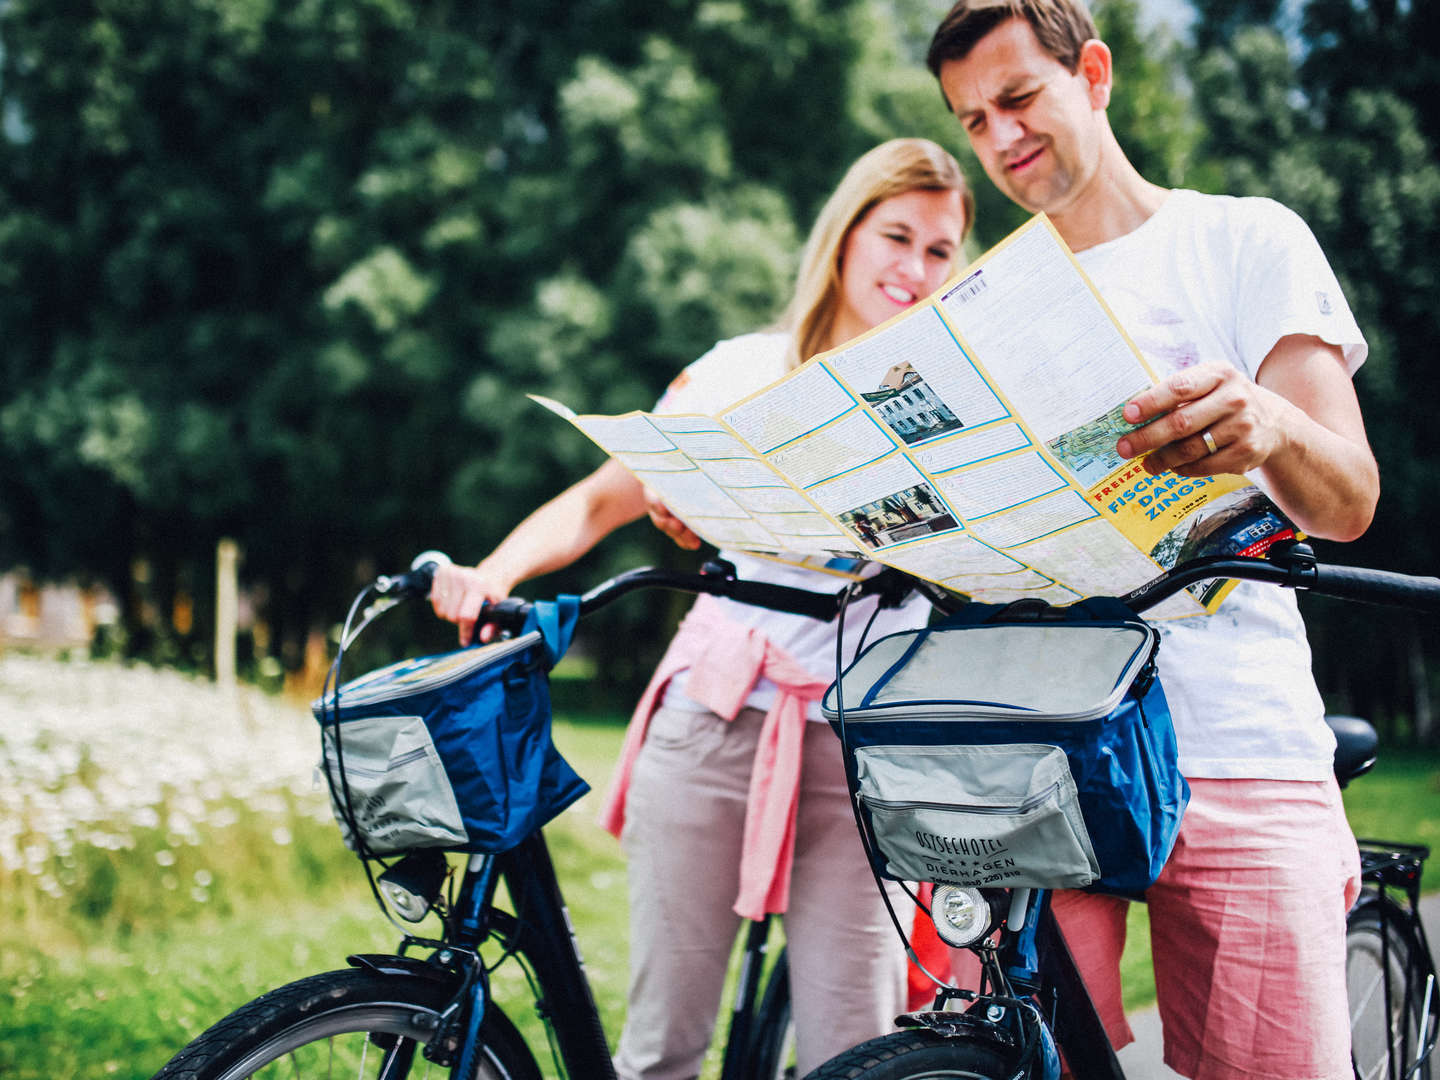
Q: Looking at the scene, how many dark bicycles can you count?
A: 2